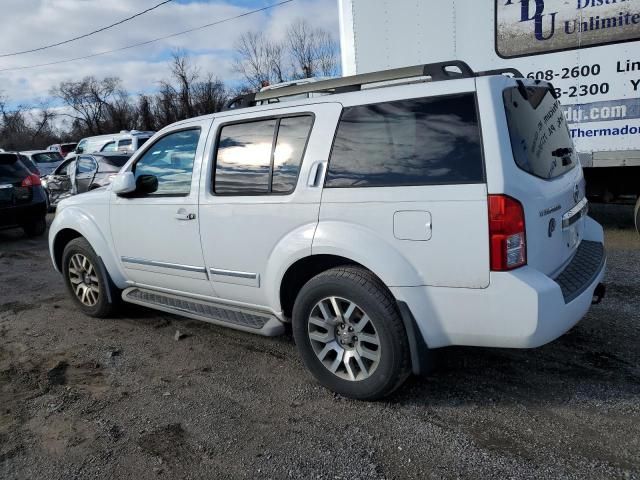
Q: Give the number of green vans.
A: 0